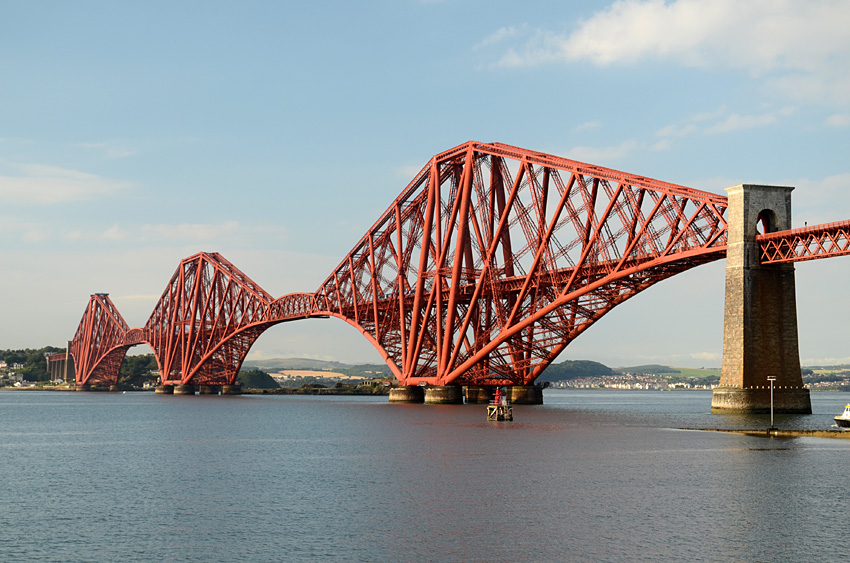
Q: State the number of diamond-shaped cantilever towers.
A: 3